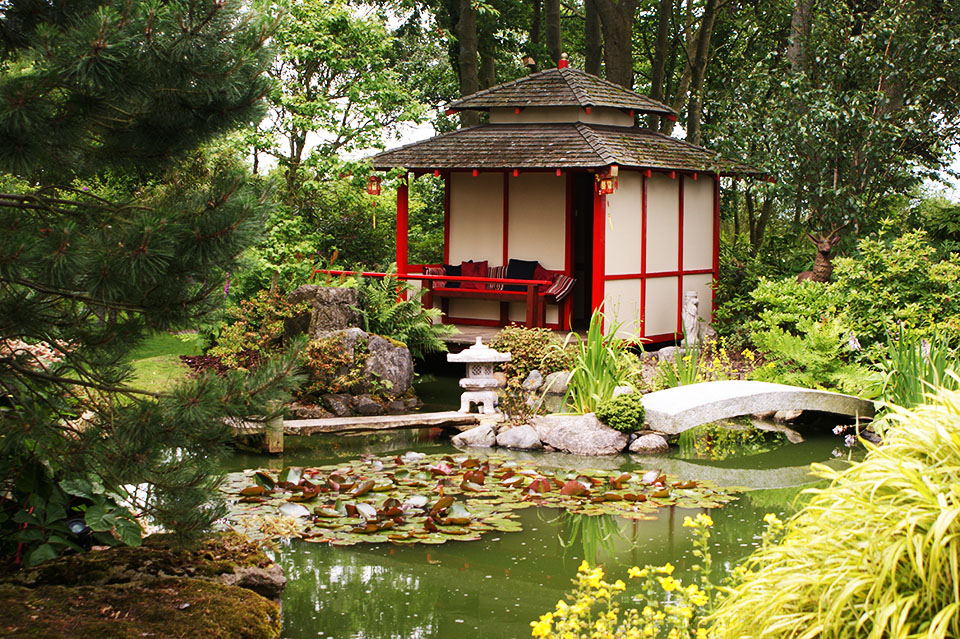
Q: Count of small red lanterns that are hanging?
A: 2